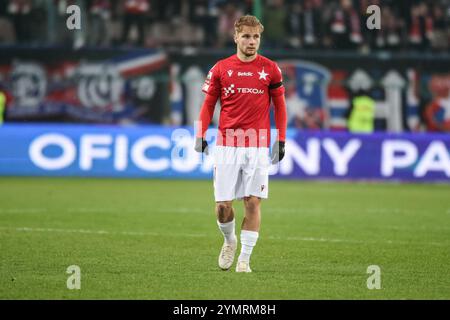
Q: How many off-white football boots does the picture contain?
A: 2